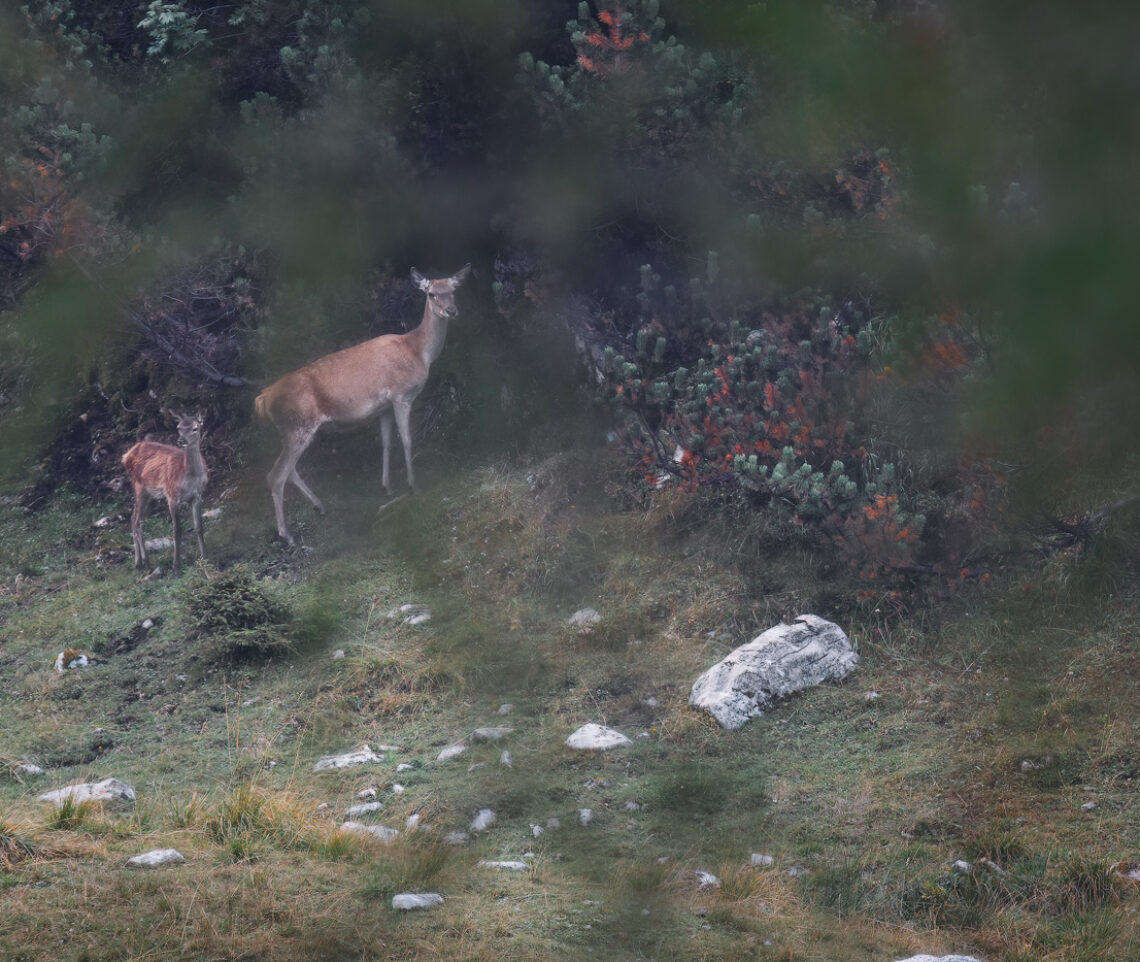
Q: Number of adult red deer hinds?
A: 1